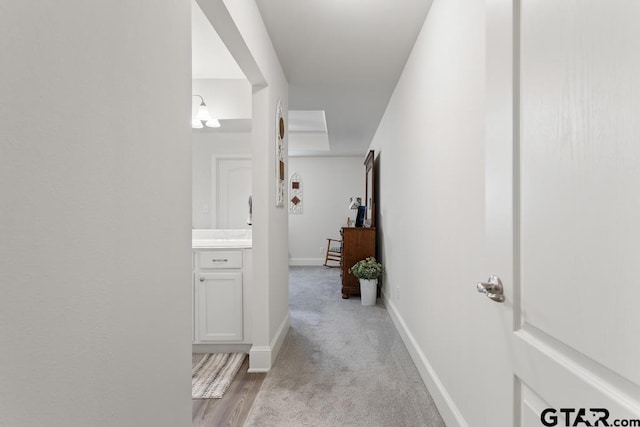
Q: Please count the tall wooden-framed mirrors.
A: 1